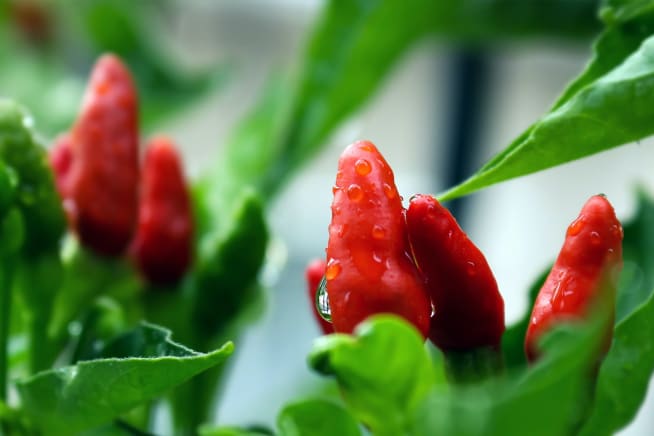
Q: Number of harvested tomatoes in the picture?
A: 0